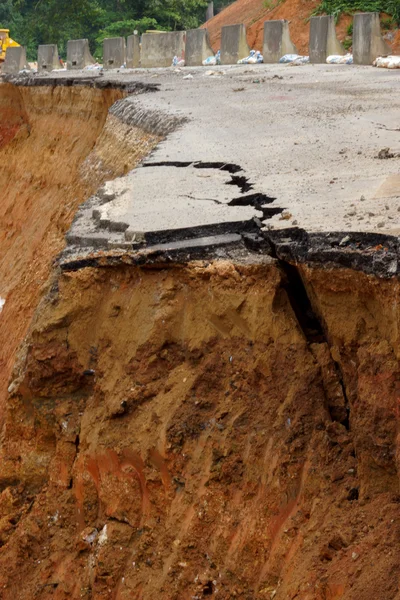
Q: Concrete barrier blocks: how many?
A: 11